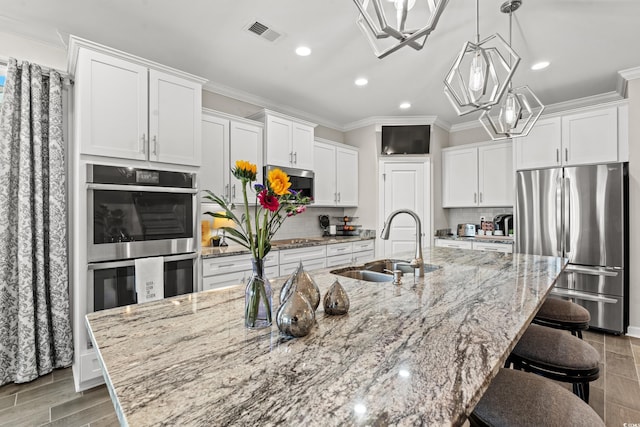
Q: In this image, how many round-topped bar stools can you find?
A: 3